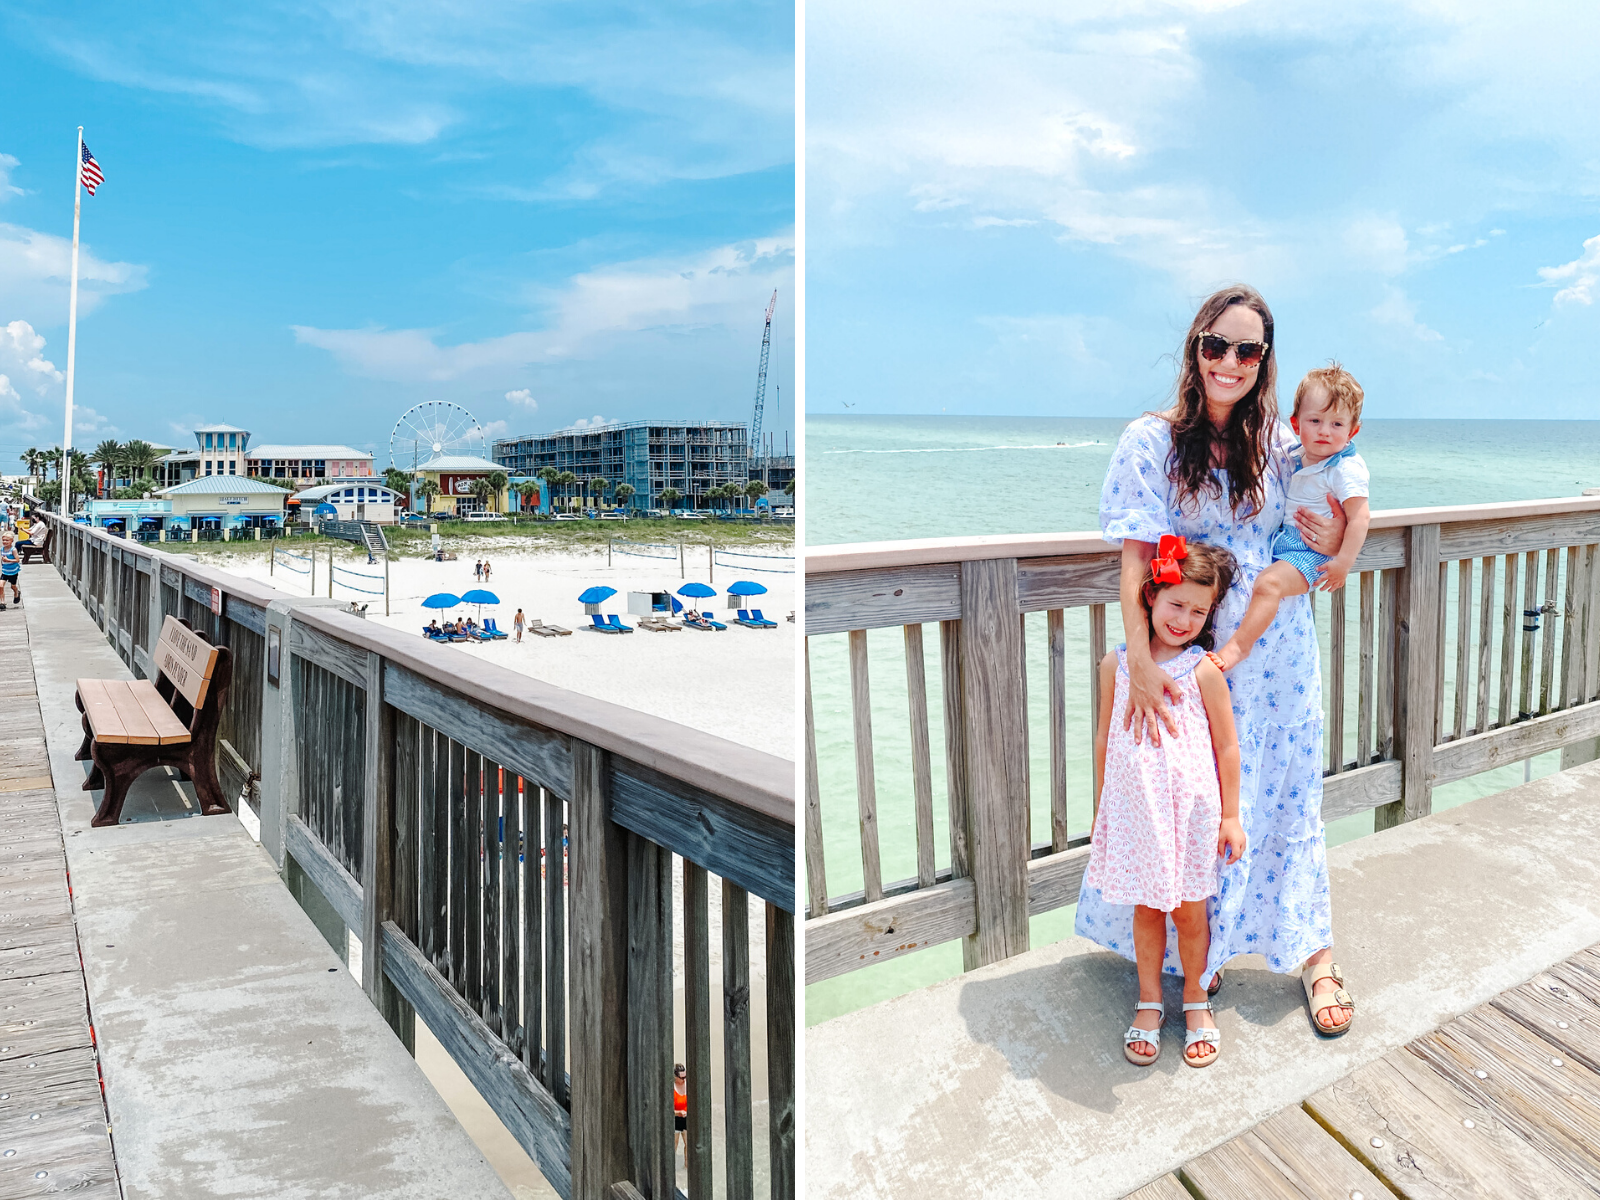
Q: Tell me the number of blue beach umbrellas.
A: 5